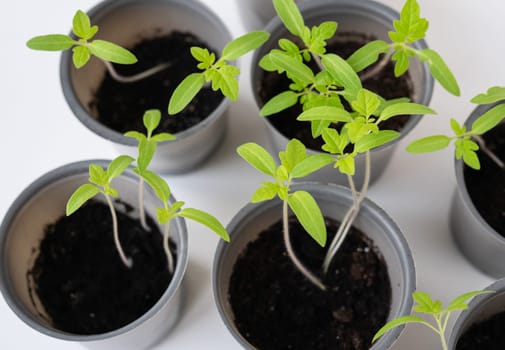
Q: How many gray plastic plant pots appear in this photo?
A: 7